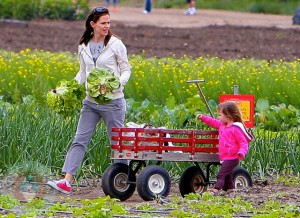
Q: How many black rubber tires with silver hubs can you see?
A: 4